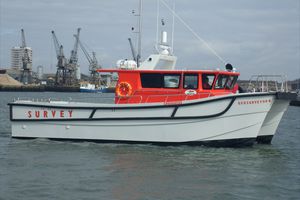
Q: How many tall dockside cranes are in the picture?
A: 5